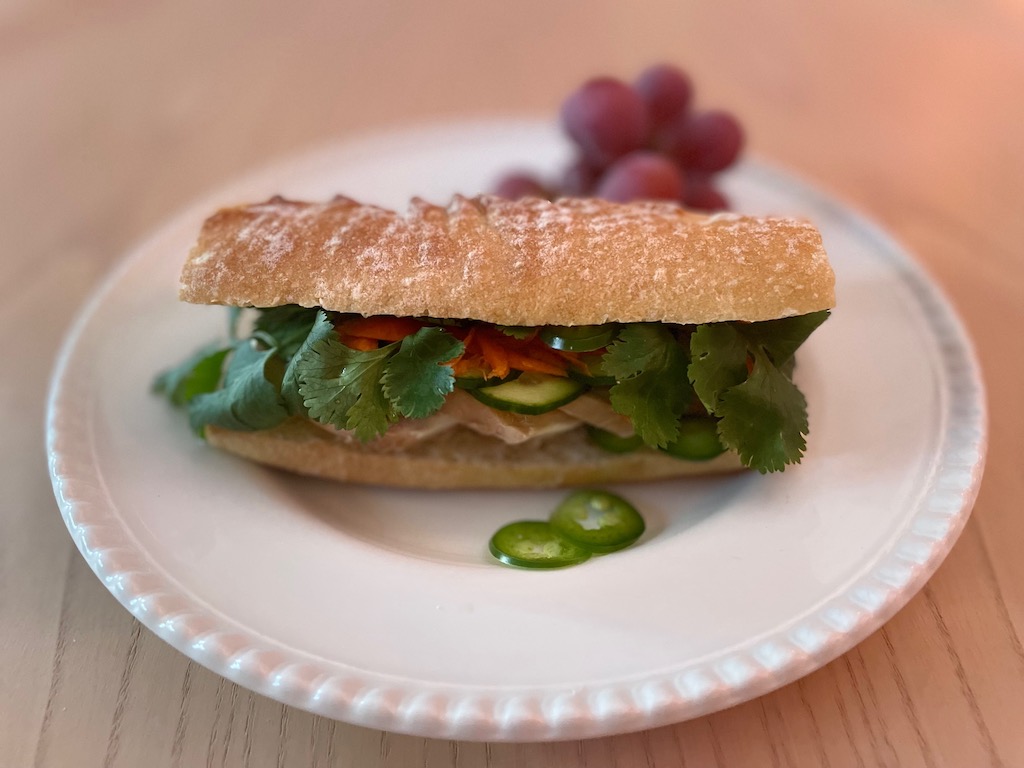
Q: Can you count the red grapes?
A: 7